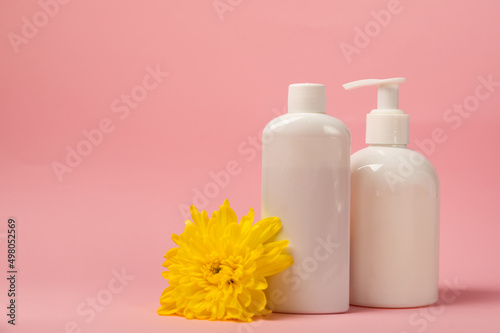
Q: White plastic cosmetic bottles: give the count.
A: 2